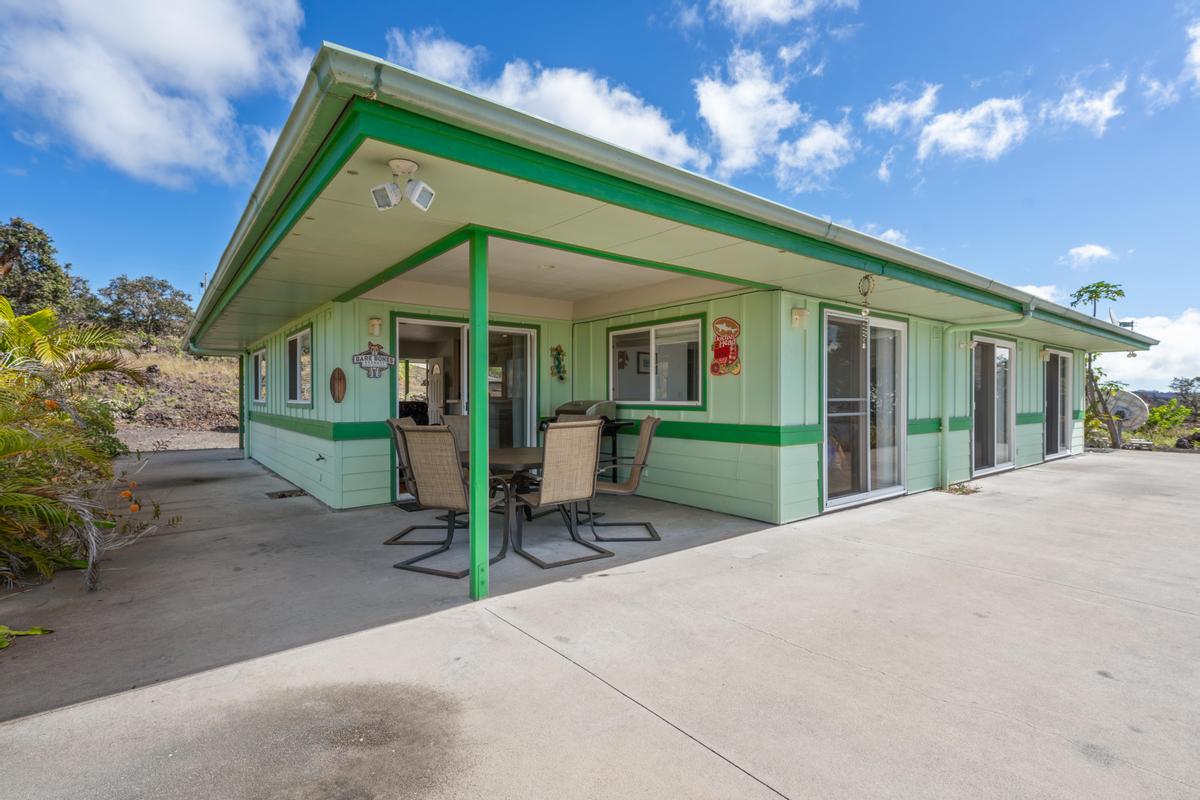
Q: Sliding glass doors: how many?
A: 4